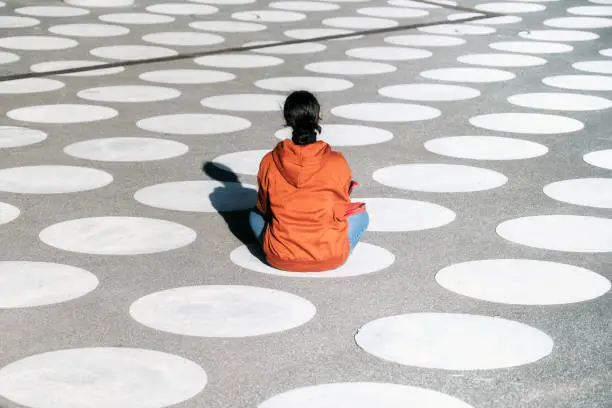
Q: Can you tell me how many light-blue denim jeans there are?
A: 1